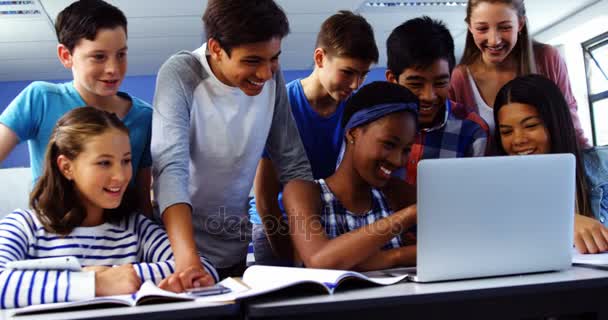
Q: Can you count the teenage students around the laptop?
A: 8